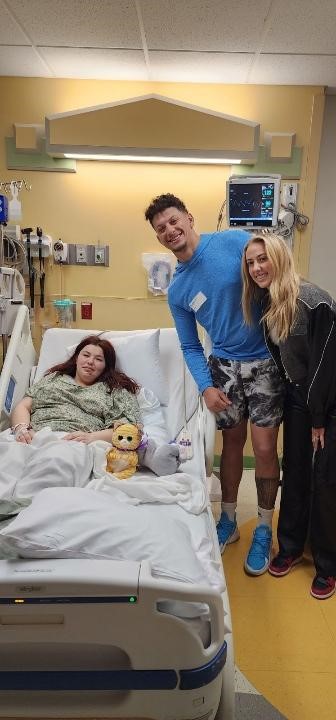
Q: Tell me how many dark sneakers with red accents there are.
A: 2